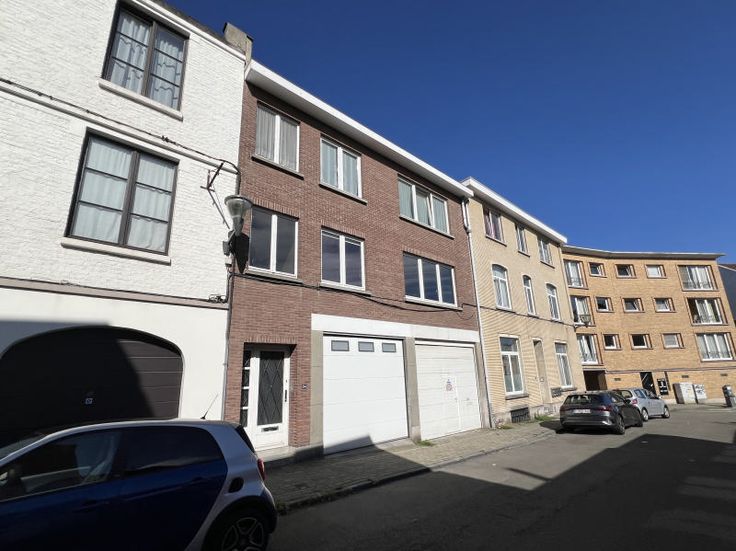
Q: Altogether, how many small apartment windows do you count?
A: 9